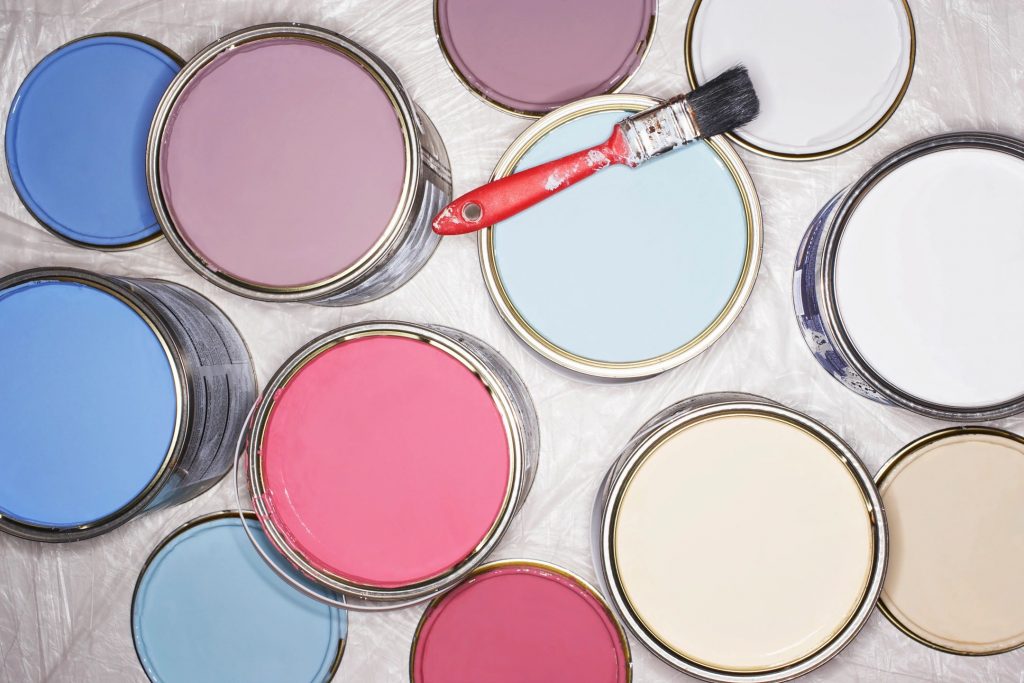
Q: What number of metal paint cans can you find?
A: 6